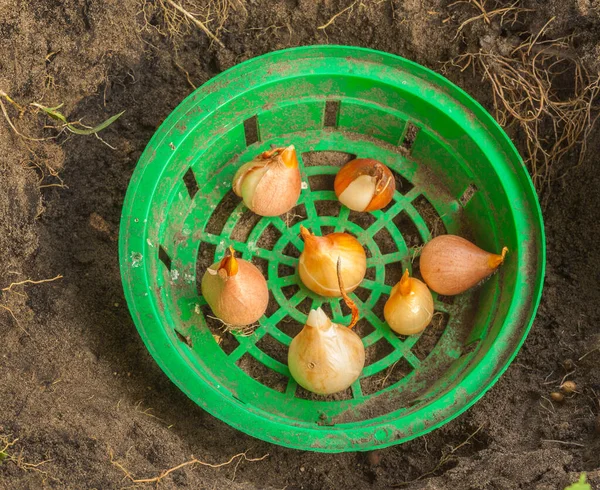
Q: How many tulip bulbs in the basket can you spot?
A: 7